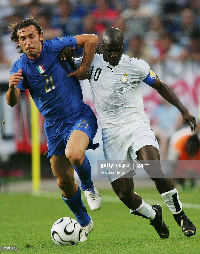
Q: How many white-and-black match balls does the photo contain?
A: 1